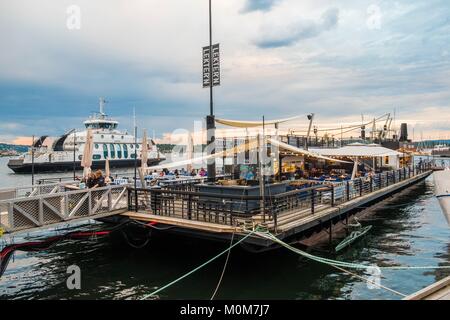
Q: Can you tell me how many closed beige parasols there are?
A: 4